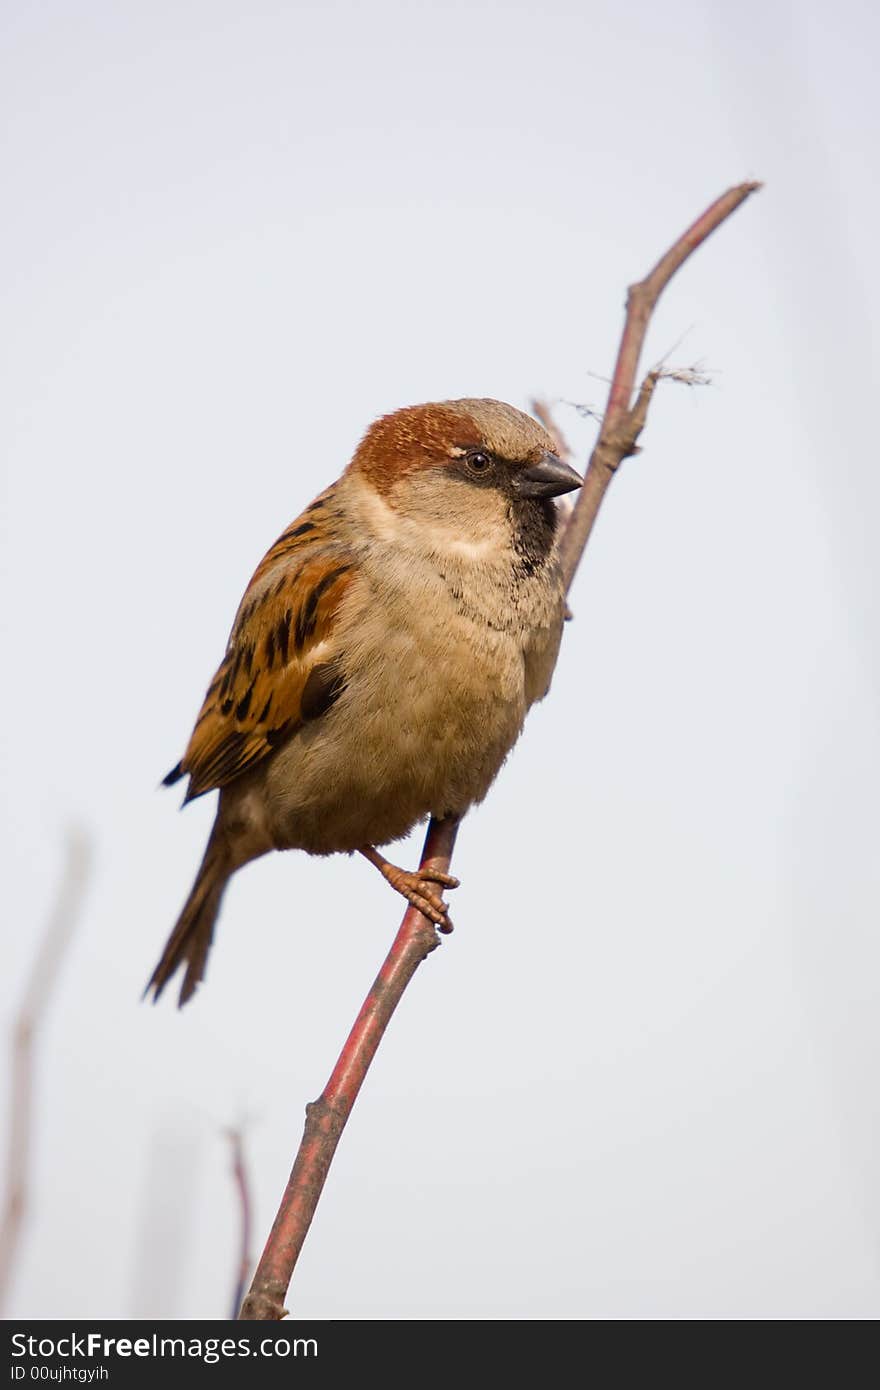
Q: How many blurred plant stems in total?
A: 3